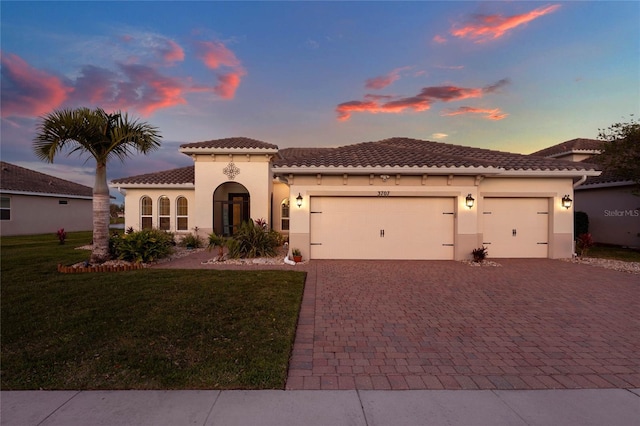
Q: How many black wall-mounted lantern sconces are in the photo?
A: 3